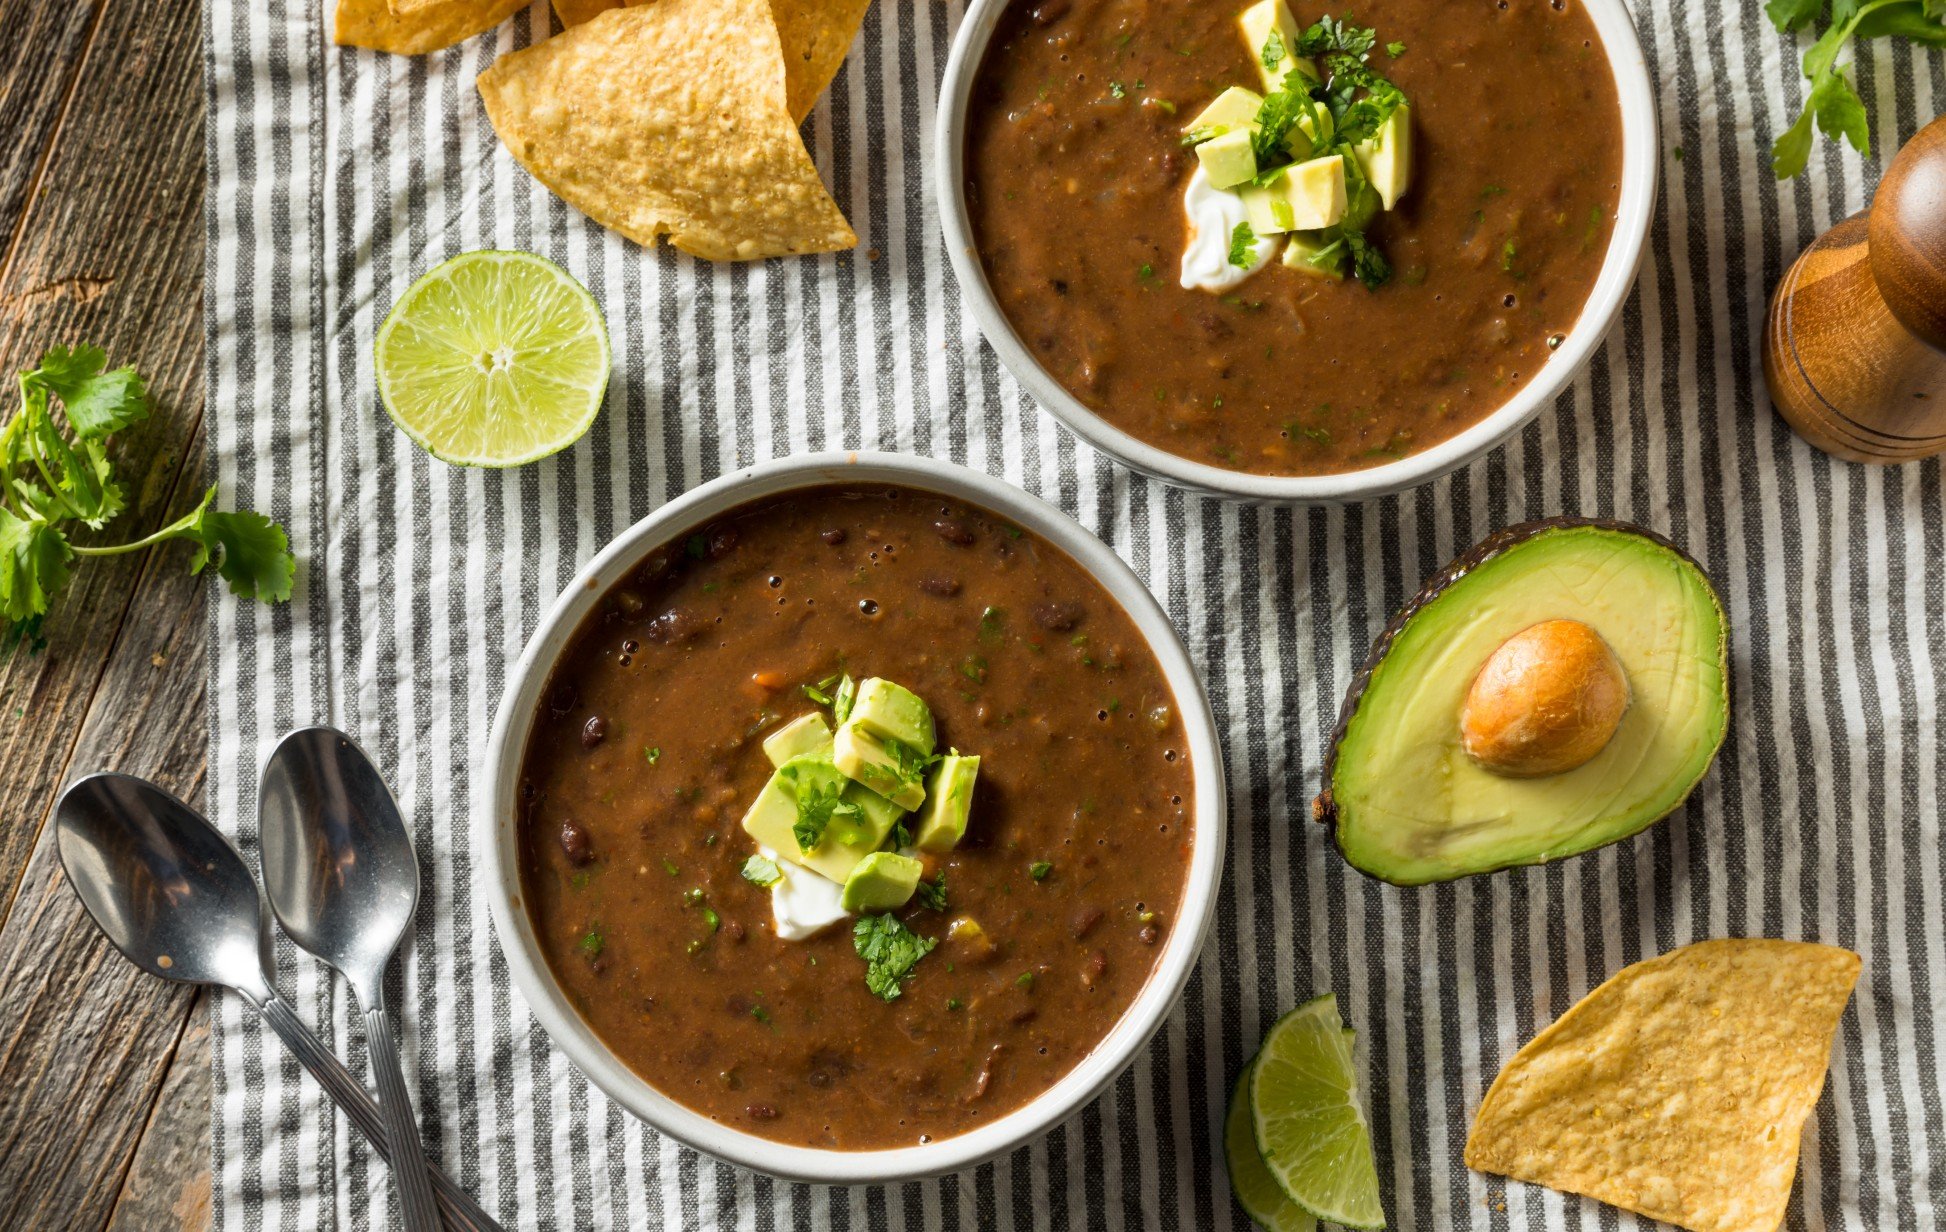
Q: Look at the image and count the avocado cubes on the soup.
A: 14